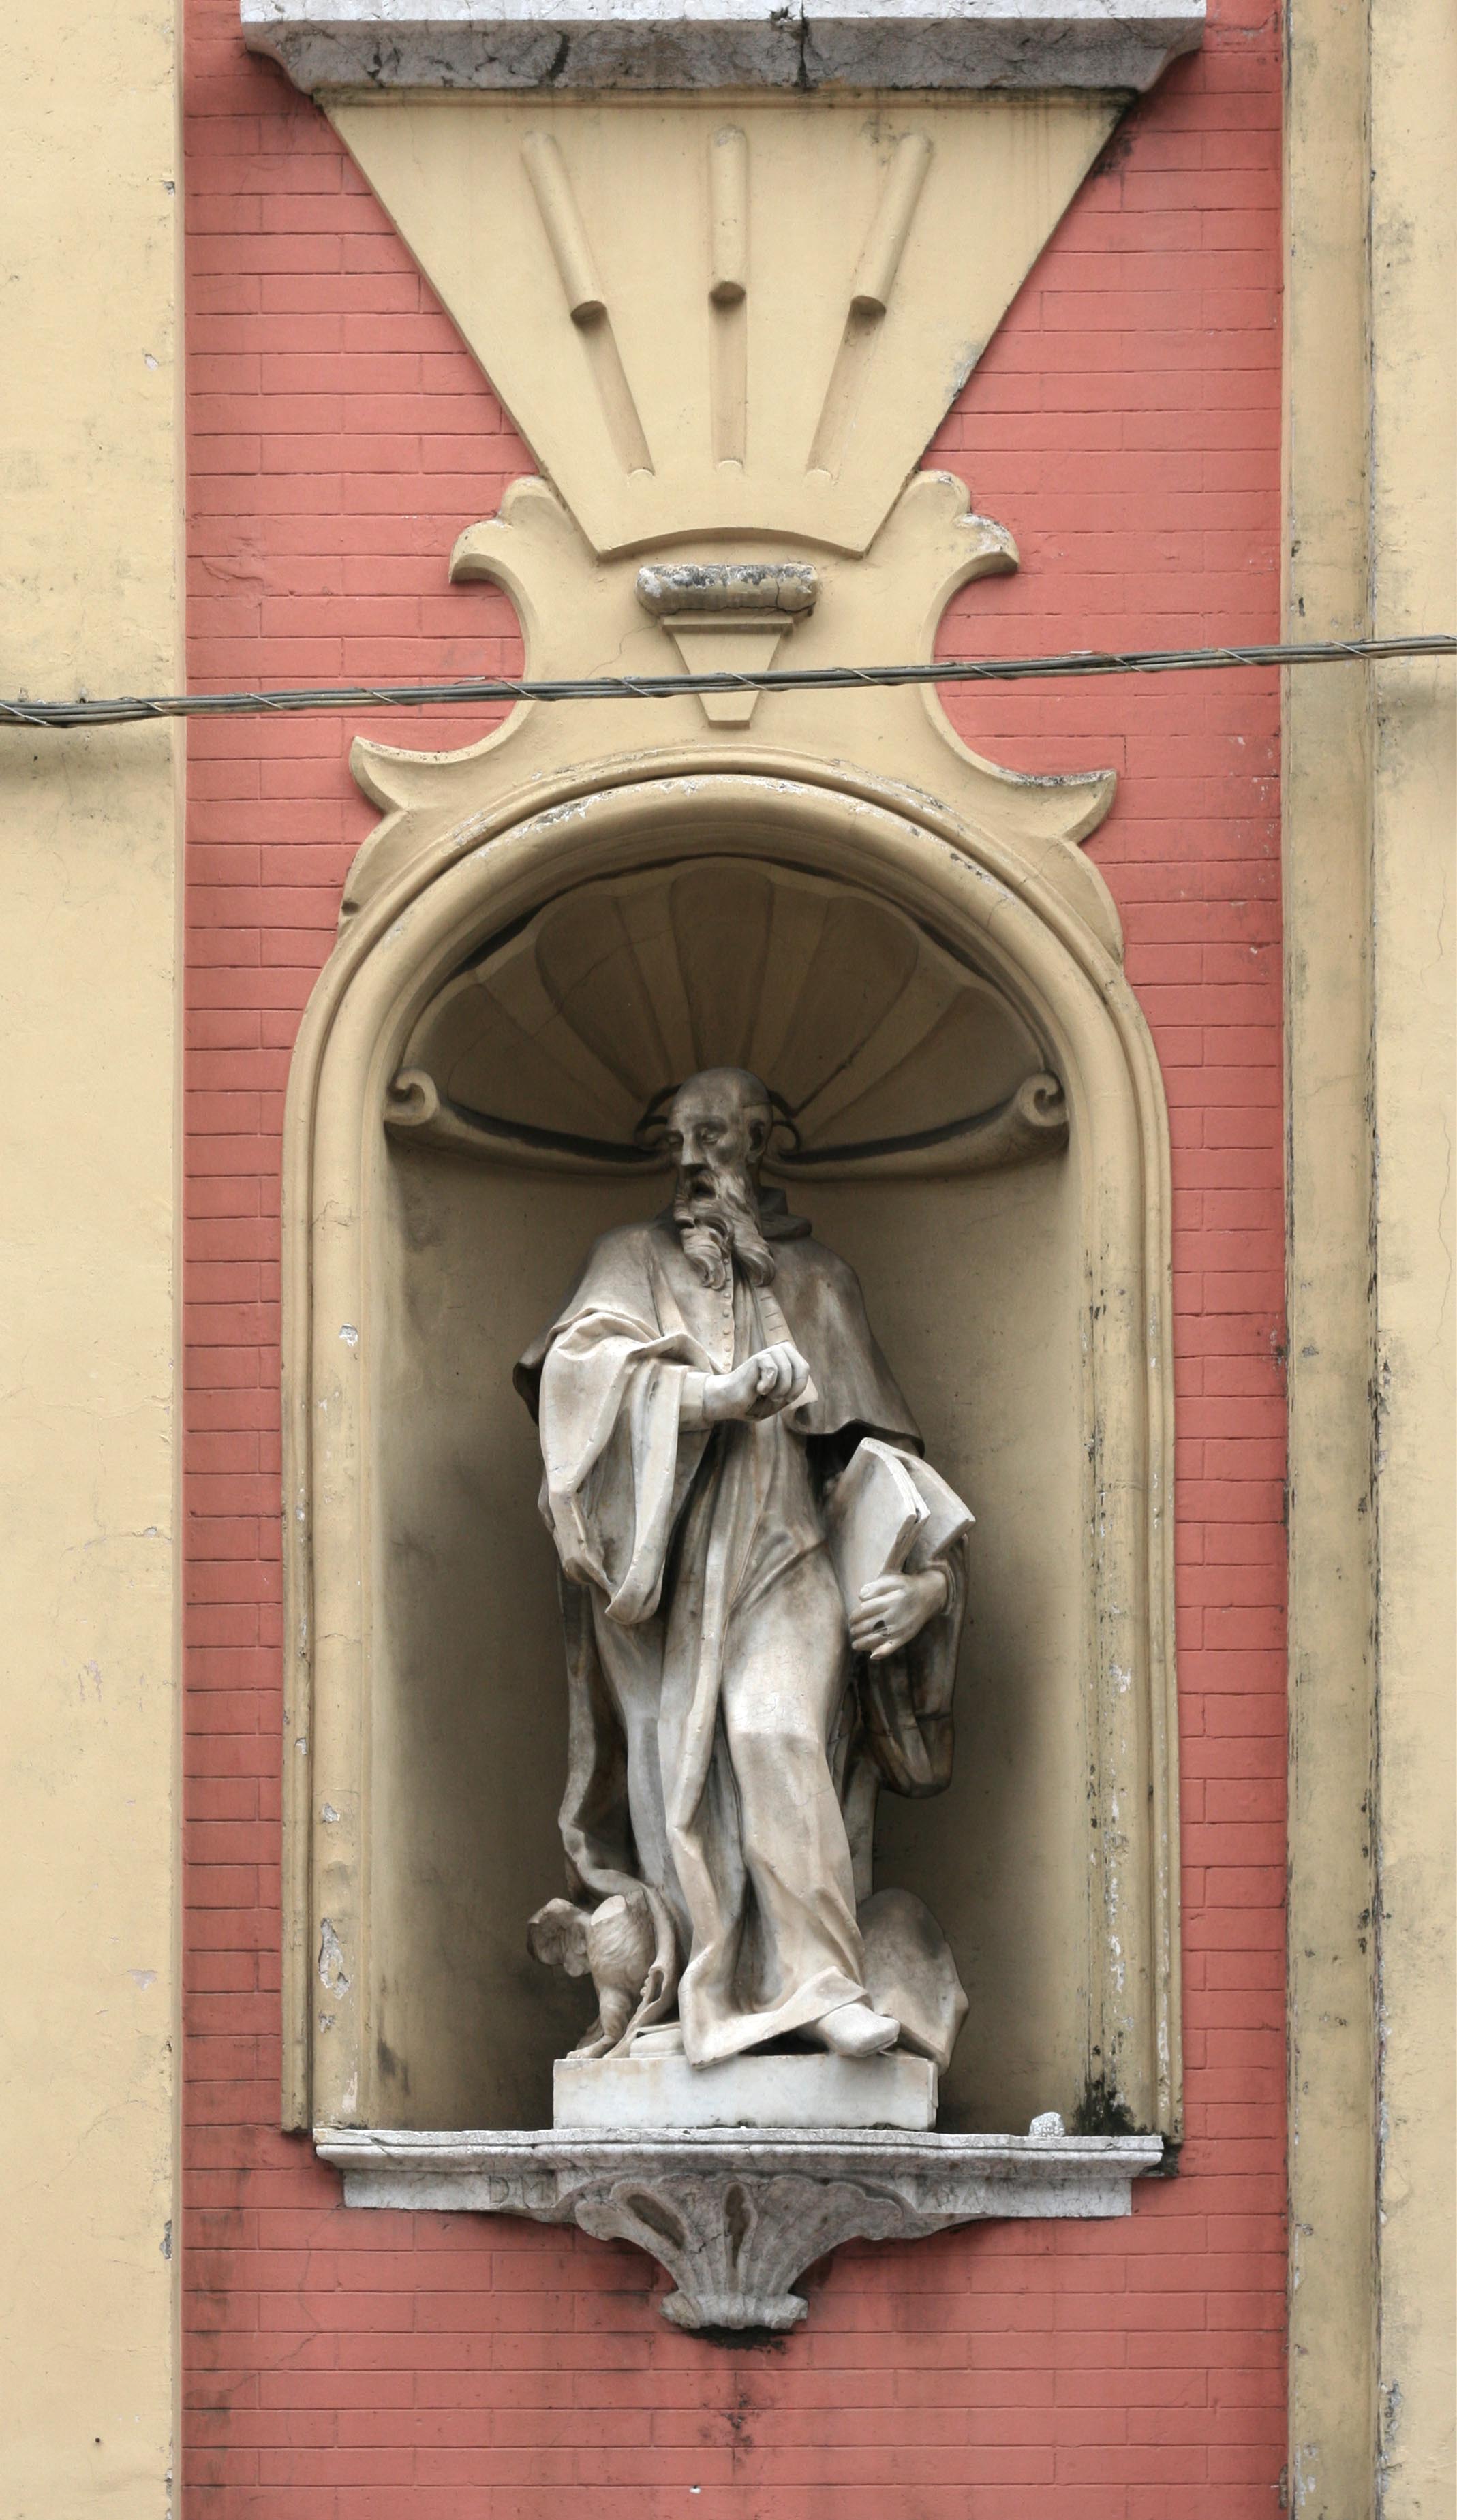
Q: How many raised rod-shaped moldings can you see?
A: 3